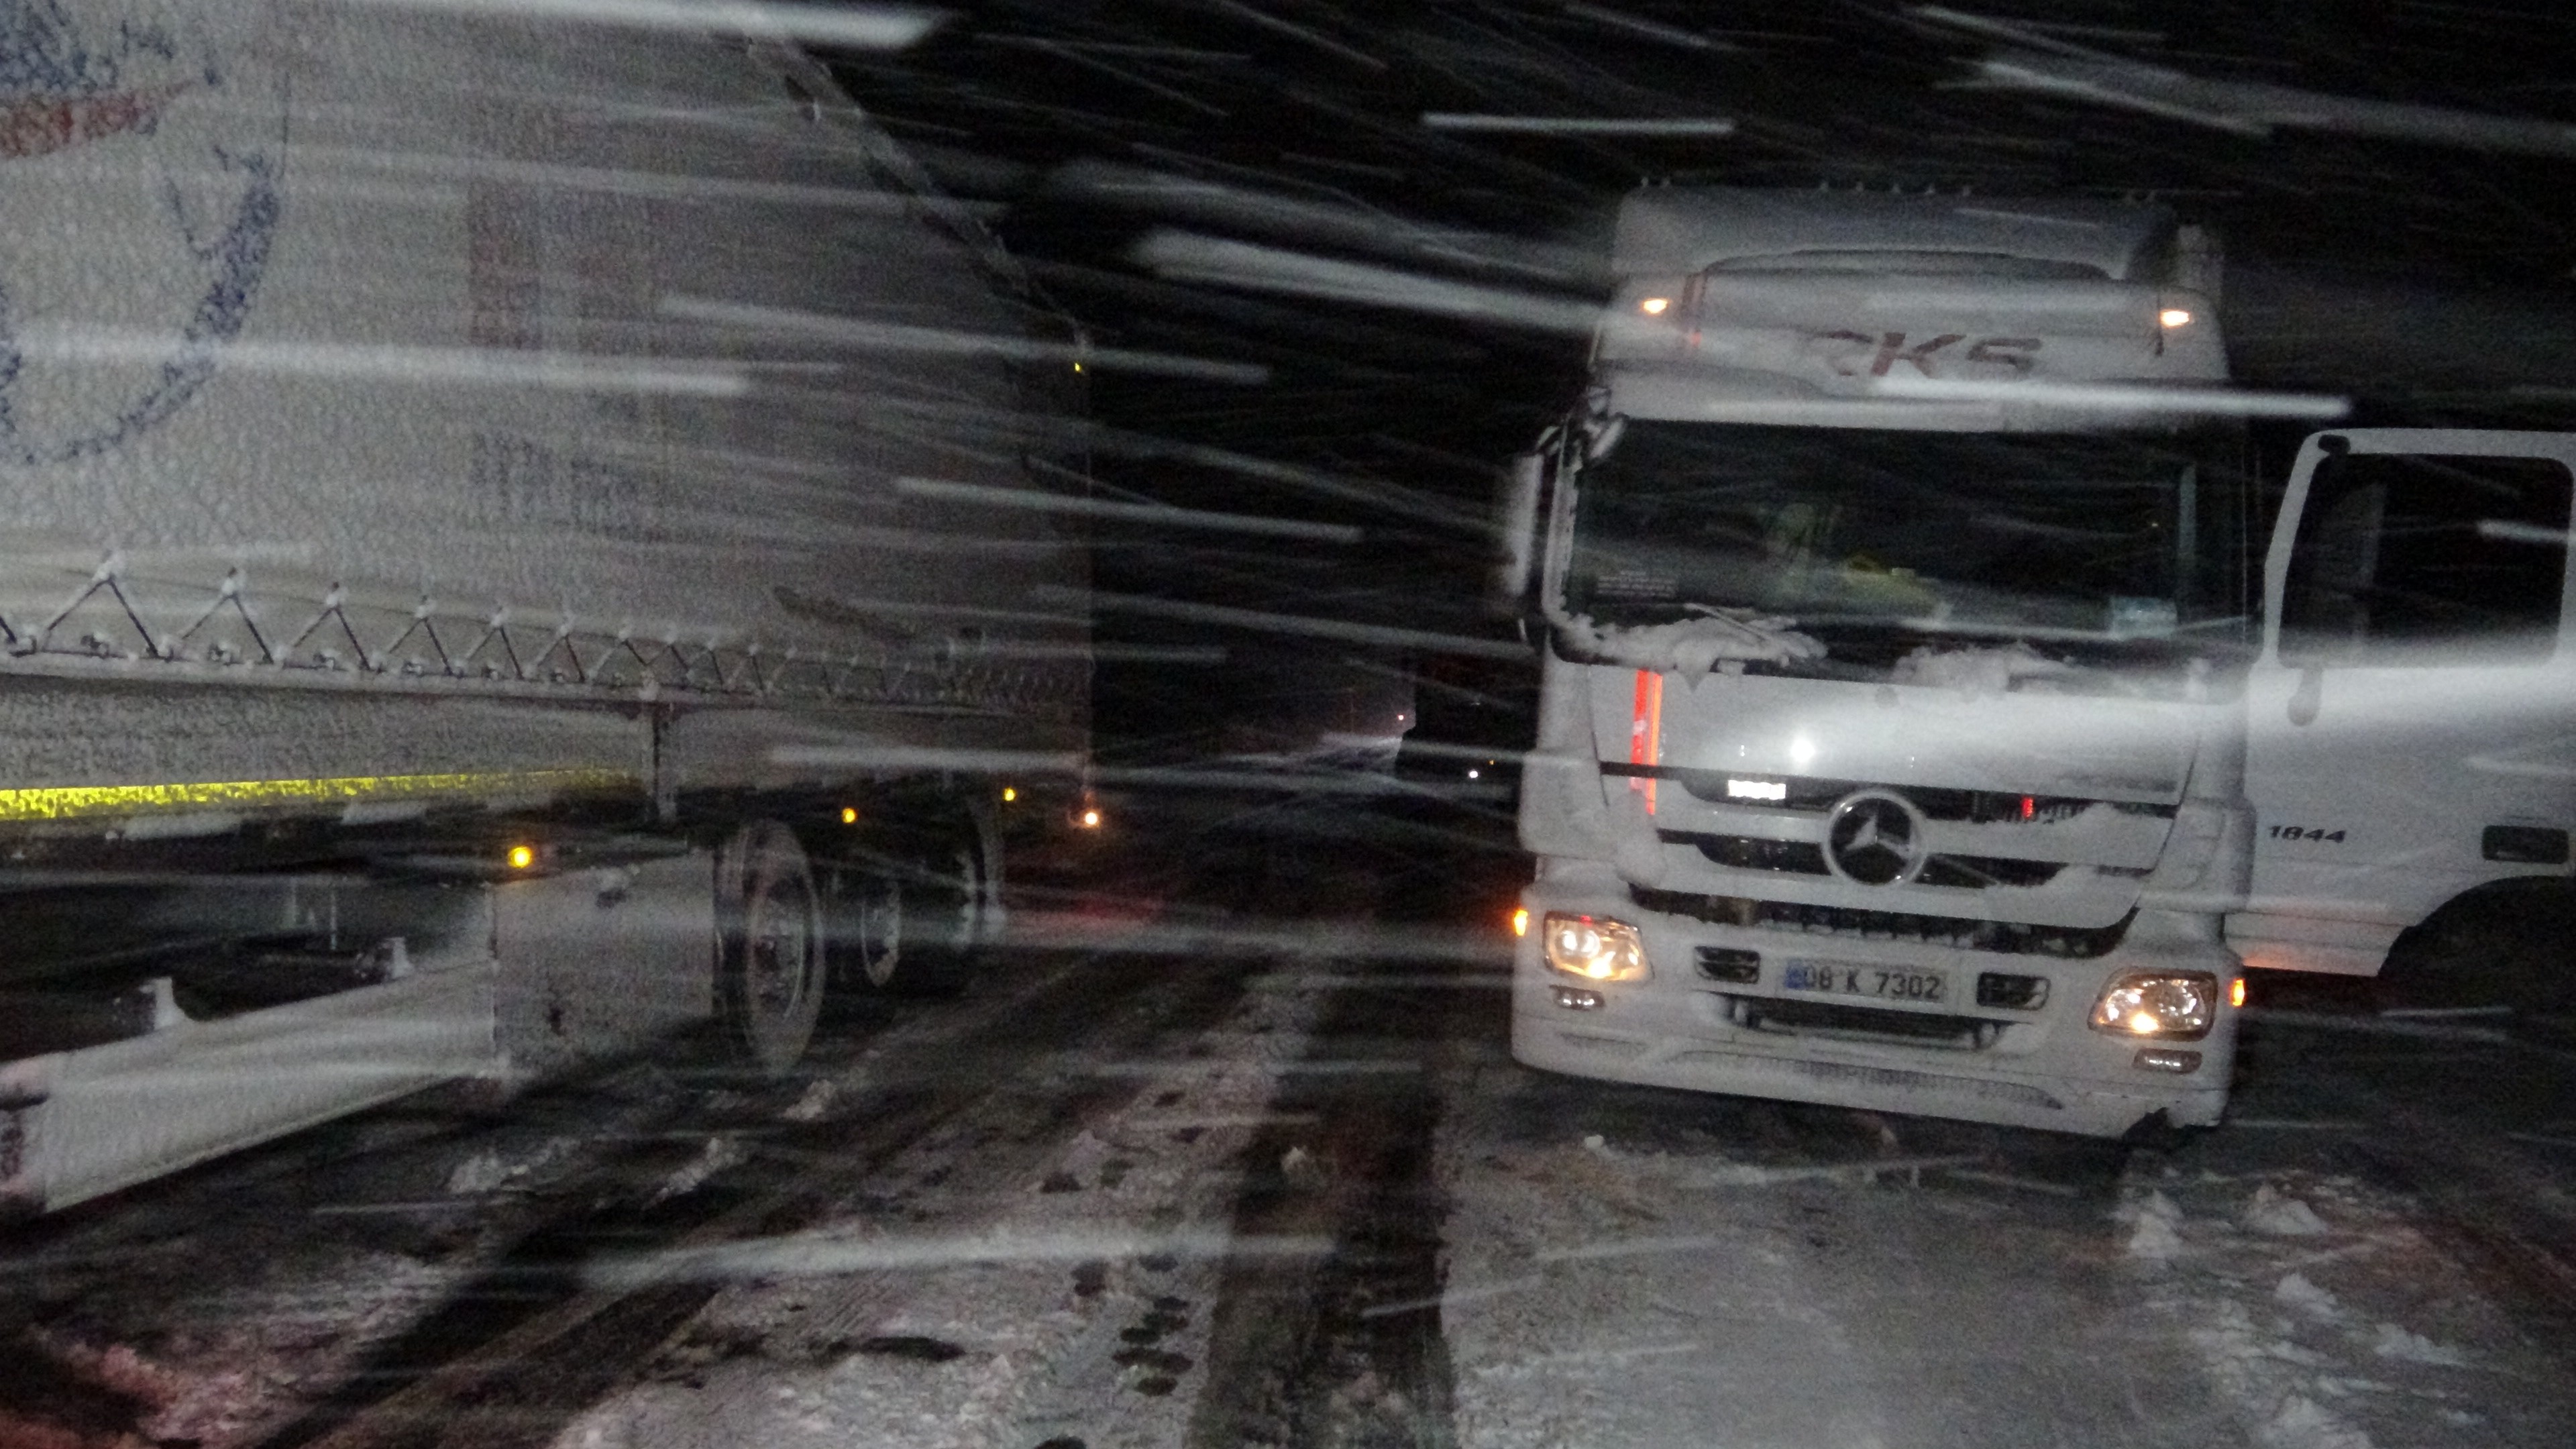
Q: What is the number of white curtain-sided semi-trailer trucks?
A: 1